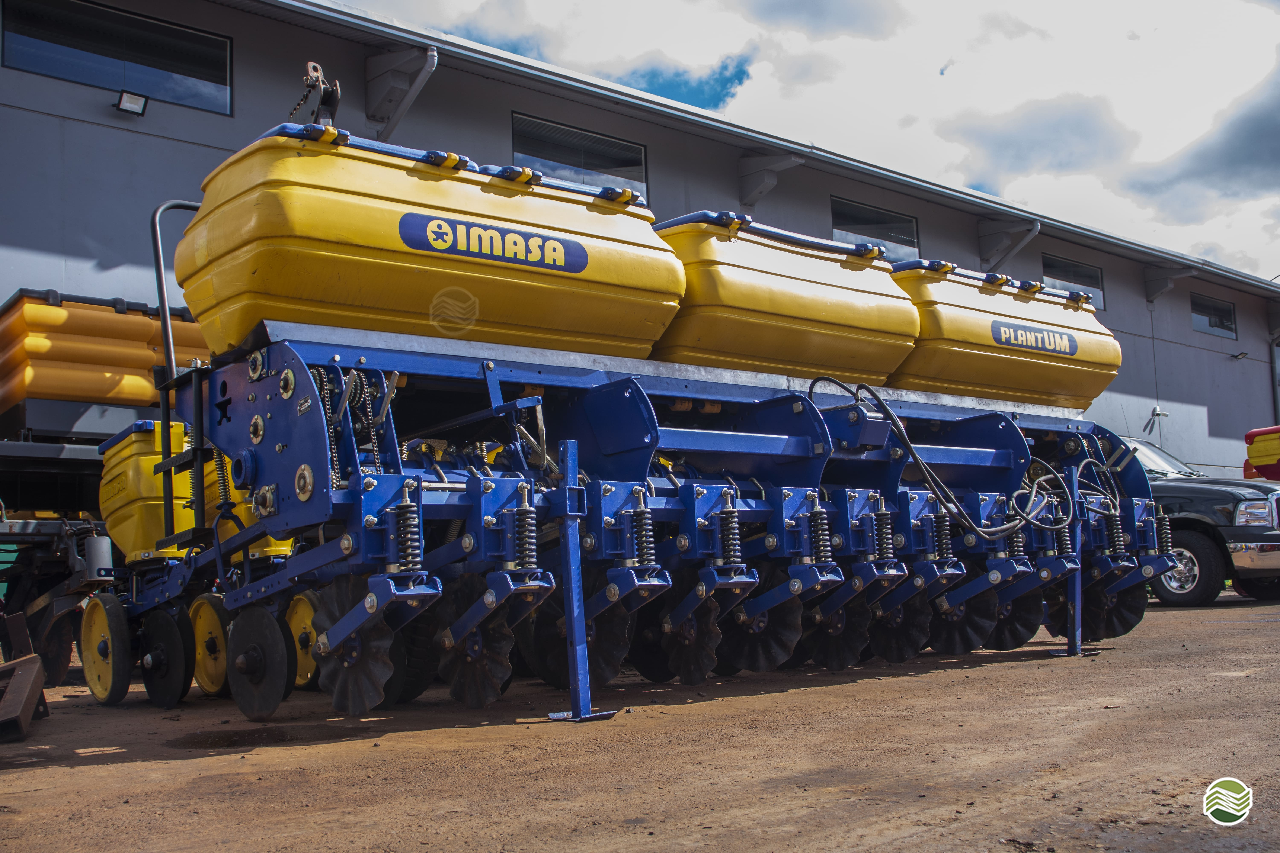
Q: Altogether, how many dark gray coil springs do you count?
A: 11